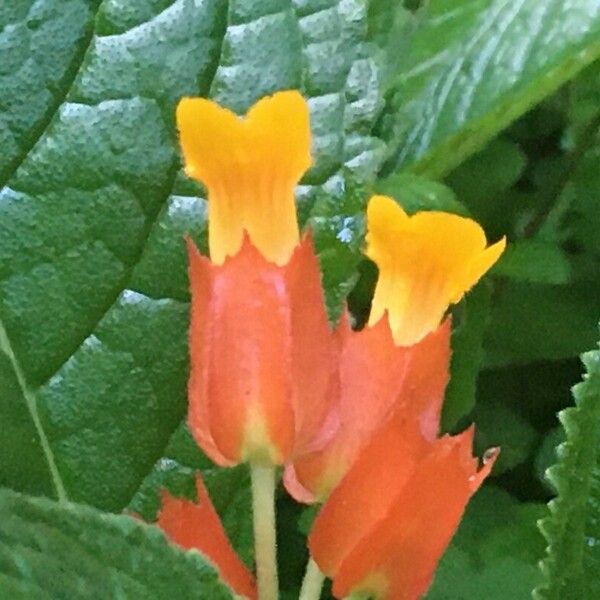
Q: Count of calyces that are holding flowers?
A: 2